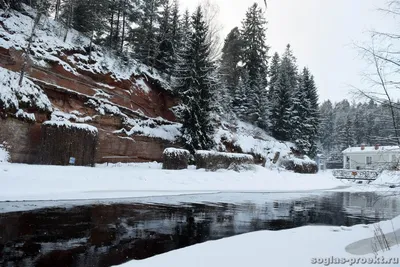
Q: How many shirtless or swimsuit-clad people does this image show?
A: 0